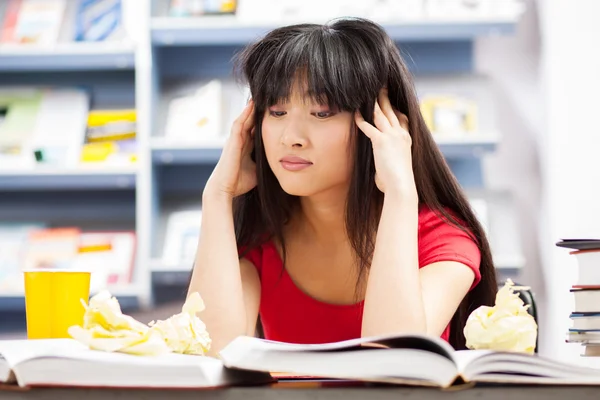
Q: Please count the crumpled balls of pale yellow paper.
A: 3